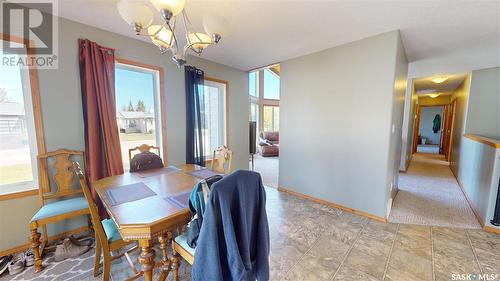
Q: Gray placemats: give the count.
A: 4